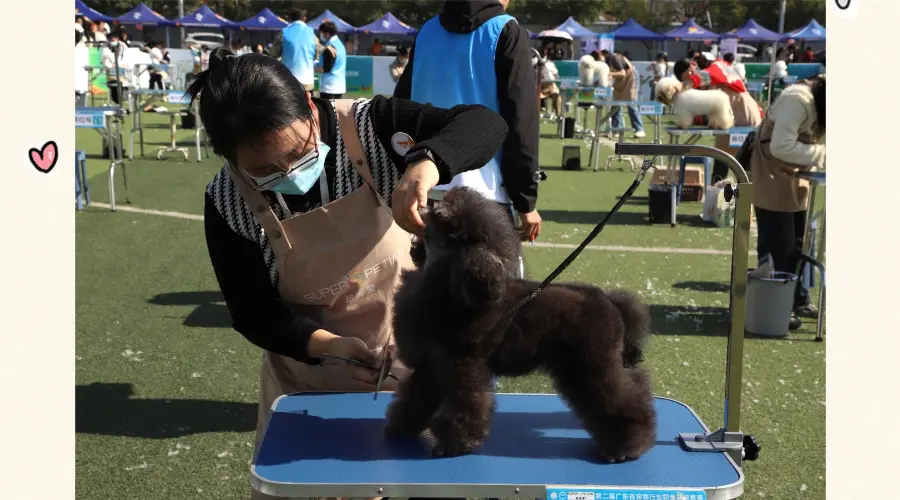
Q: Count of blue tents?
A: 11